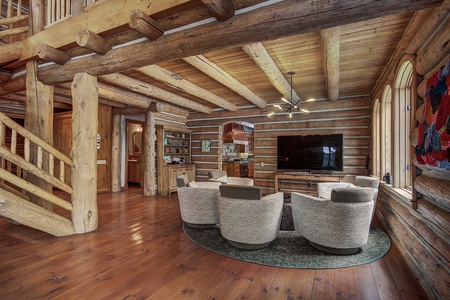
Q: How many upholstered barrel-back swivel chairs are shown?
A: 5